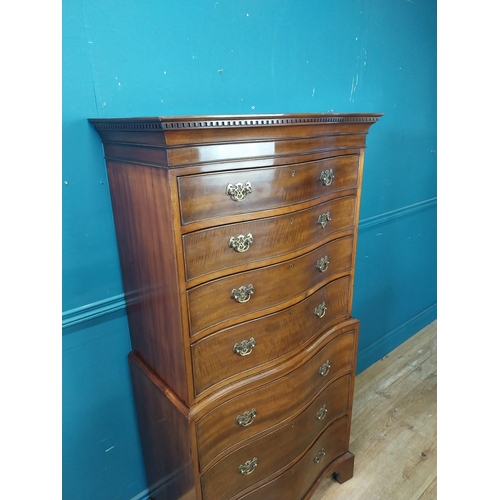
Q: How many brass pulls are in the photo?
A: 13